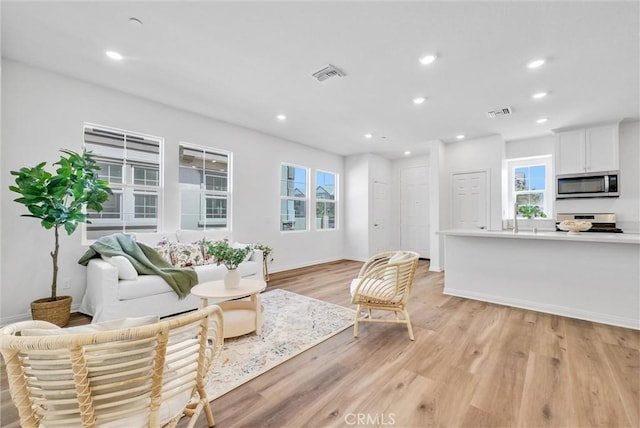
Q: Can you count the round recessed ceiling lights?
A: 10